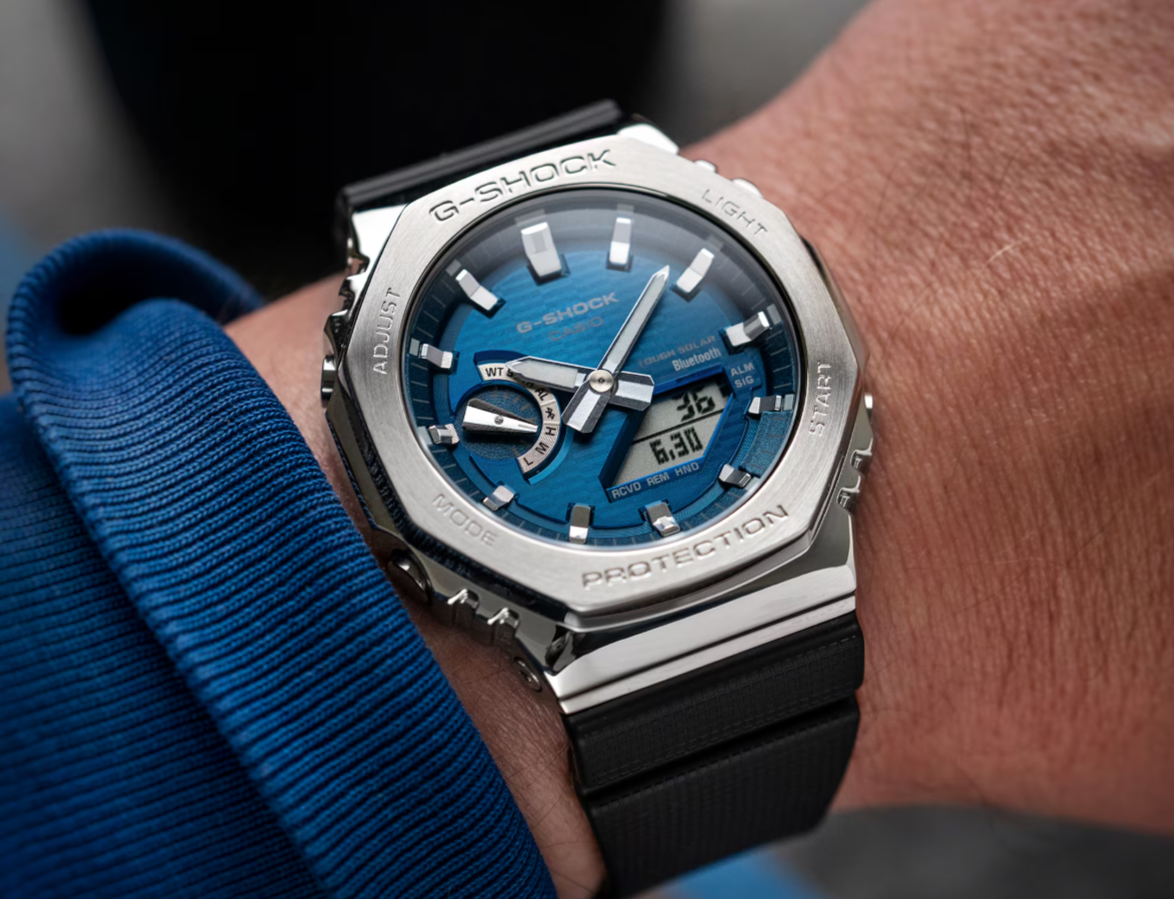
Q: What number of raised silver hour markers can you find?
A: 12